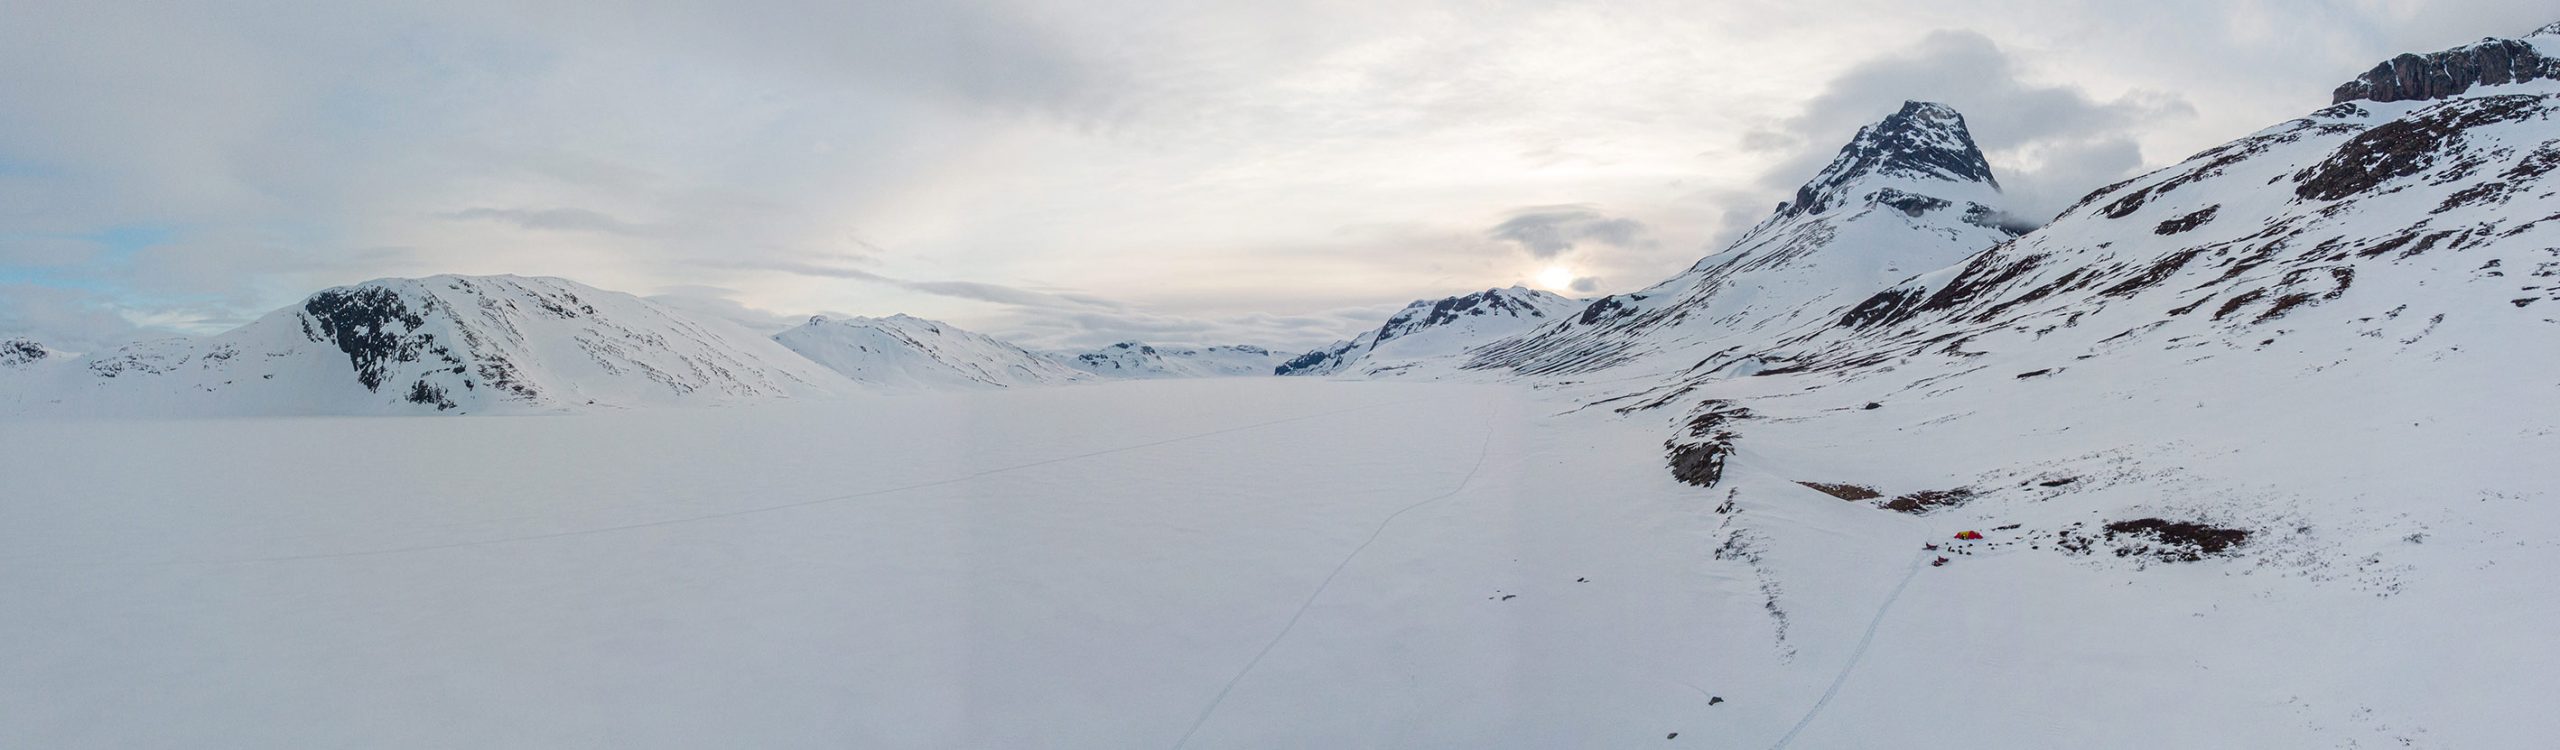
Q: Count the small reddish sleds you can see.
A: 3